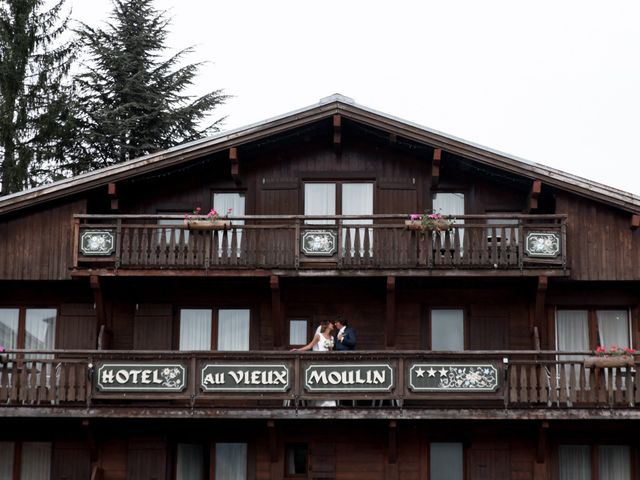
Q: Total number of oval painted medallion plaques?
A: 3